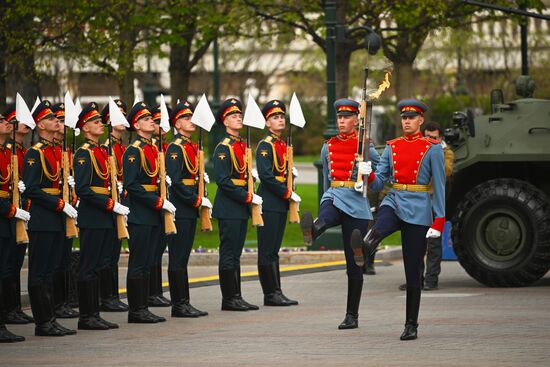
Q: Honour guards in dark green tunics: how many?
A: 11